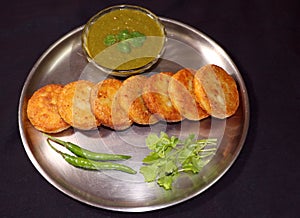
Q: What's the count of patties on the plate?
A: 7